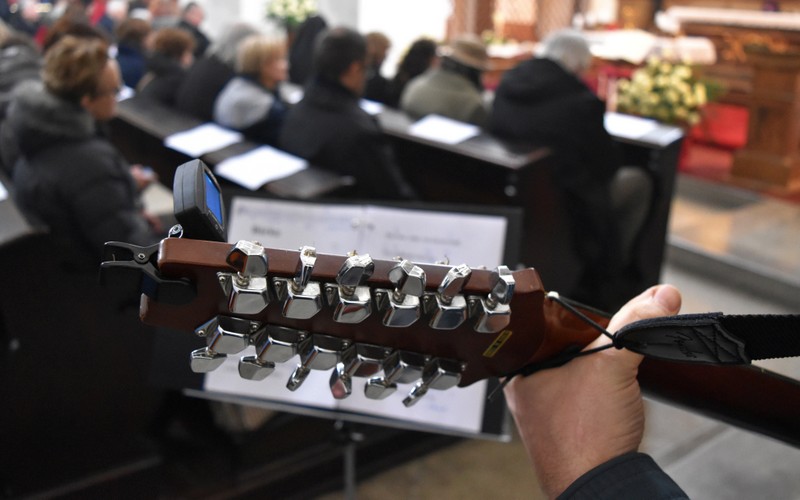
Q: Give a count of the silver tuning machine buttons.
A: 12